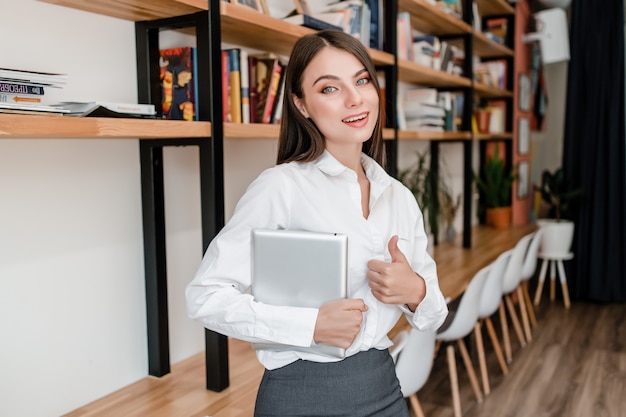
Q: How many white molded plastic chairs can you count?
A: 5